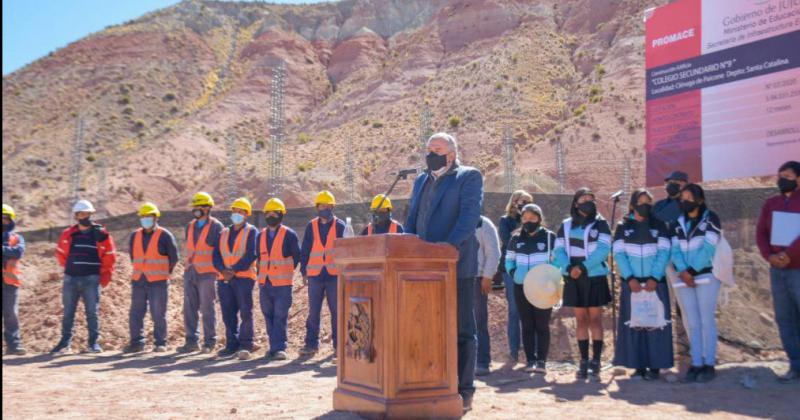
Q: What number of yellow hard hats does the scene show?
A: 7